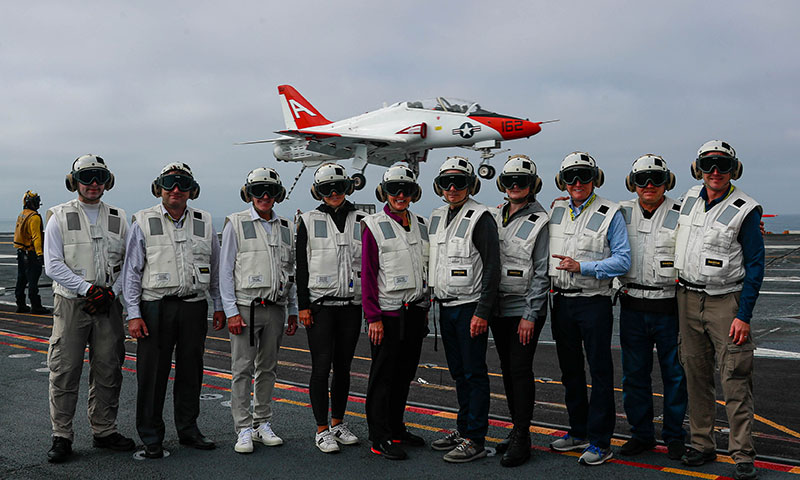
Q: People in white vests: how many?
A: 10